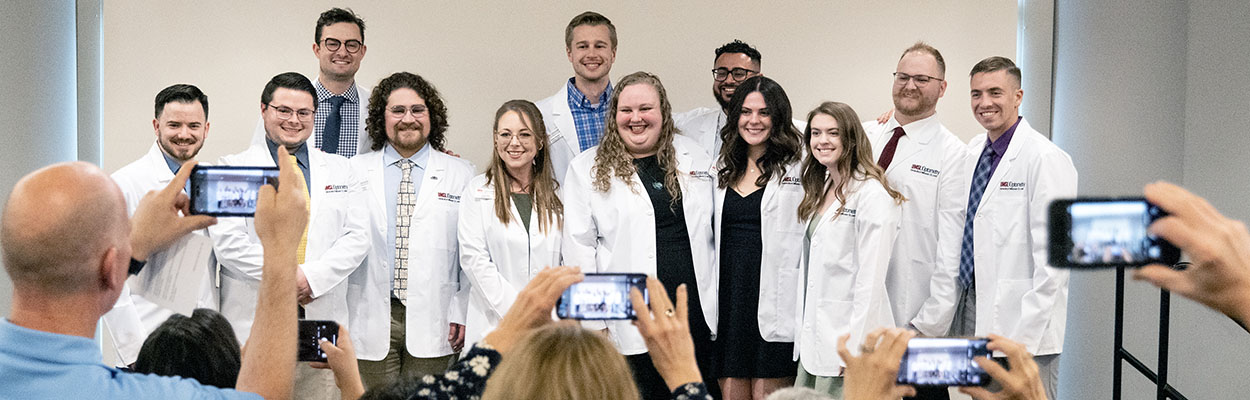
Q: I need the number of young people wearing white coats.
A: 12